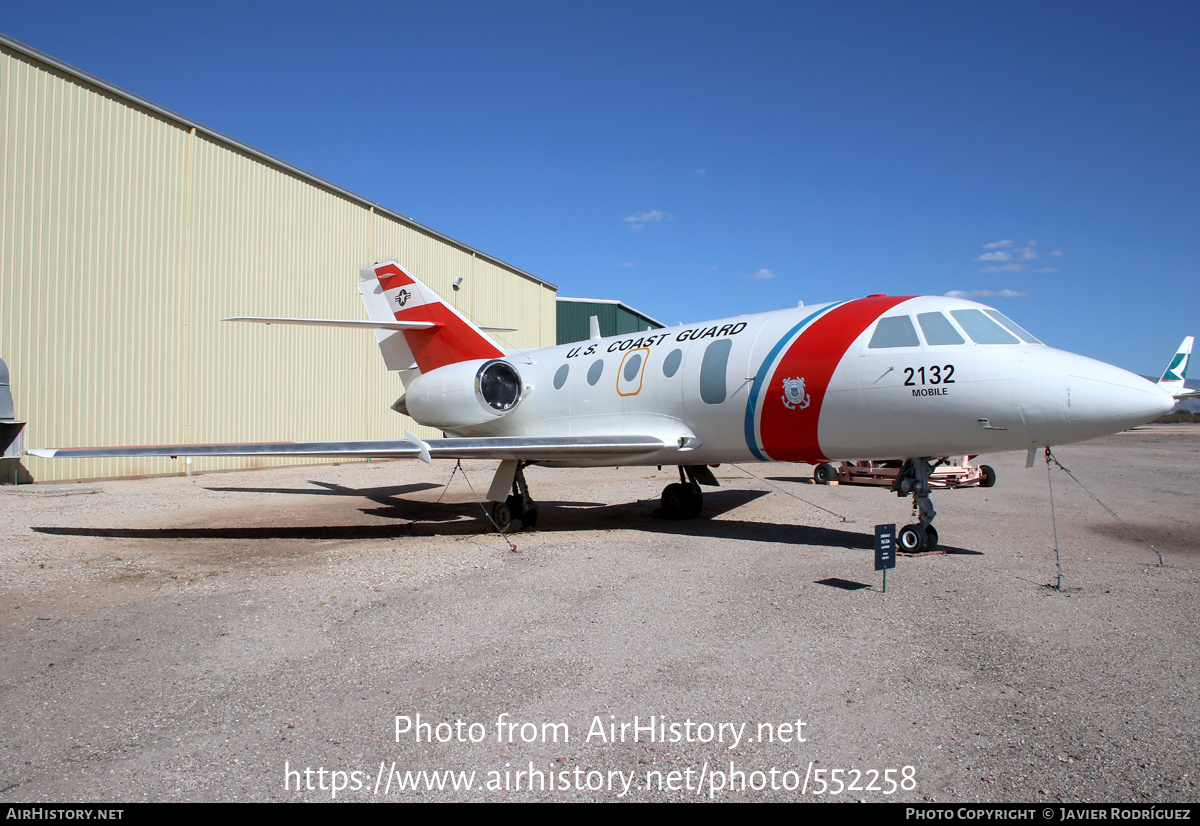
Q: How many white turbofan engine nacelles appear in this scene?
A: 1